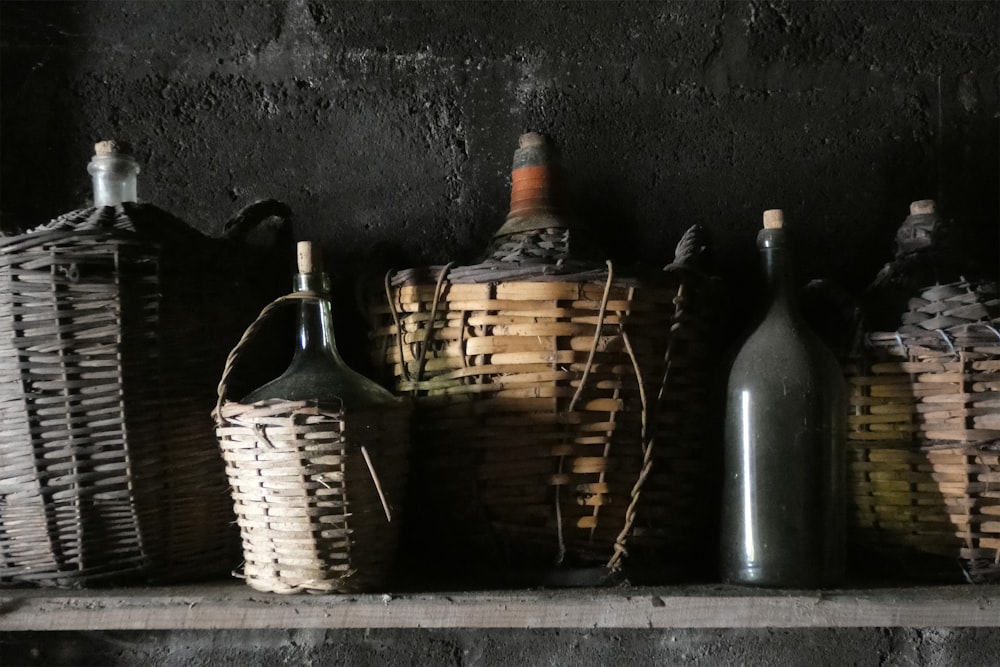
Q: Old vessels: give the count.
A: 5